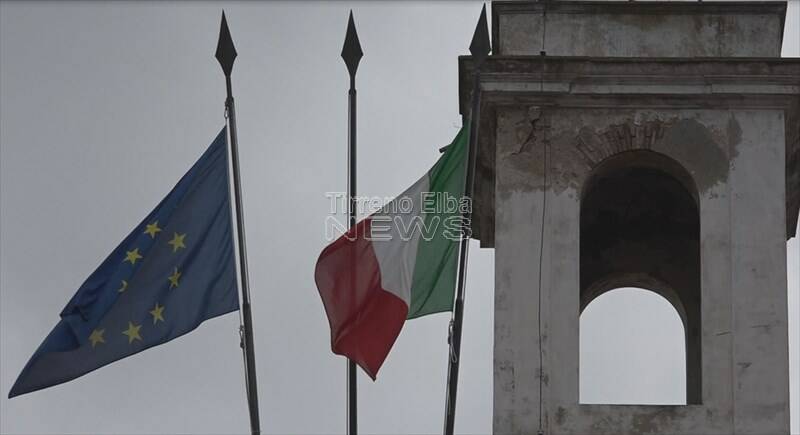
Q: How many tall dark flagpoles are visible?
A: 3